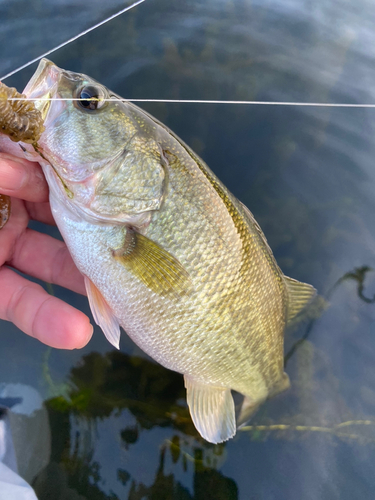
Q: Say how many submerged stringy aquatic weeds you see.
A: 2